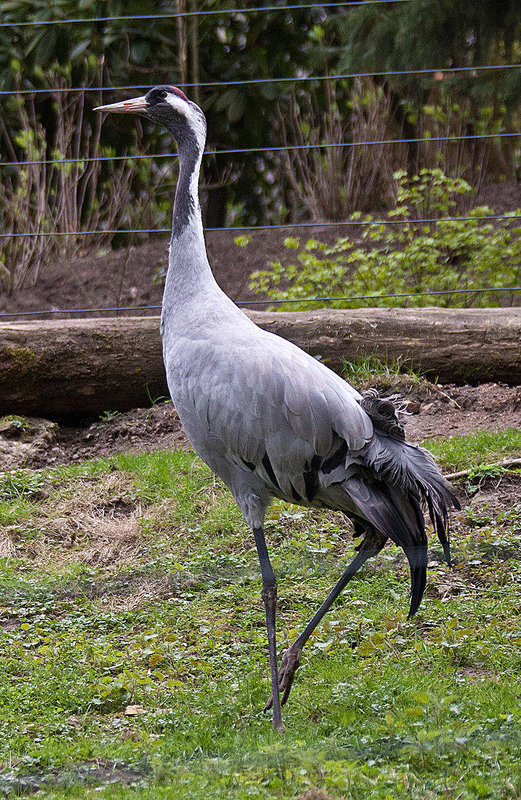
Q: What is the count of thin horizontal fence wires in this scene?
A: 5